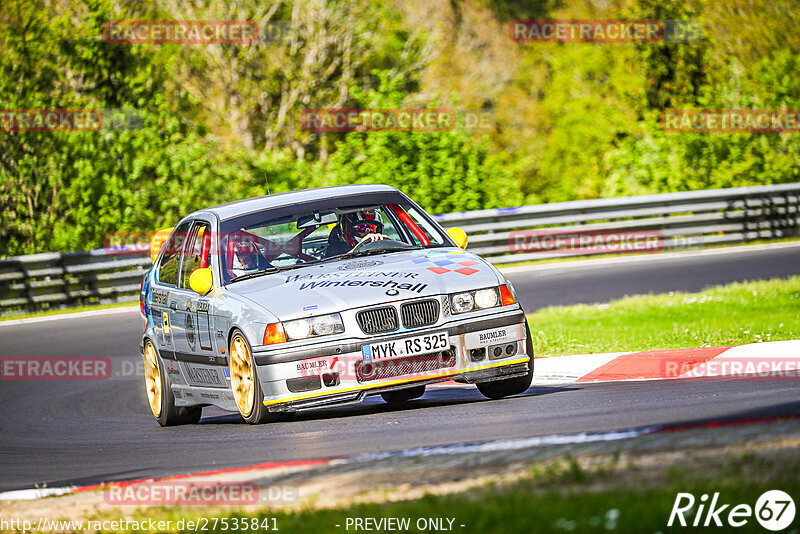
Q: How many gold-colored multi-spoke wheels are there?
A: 2